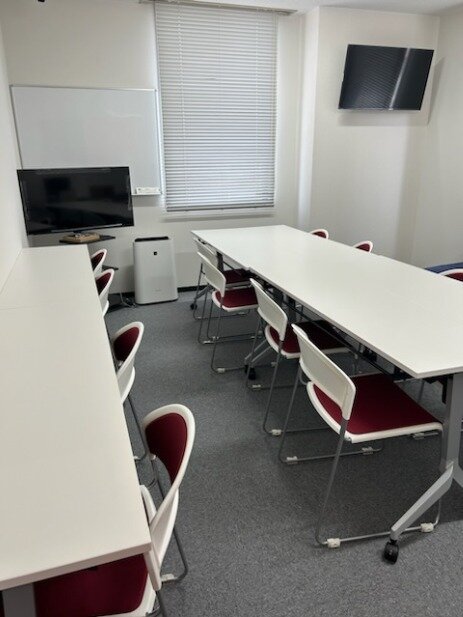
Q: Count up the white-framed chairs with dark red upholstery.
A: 12